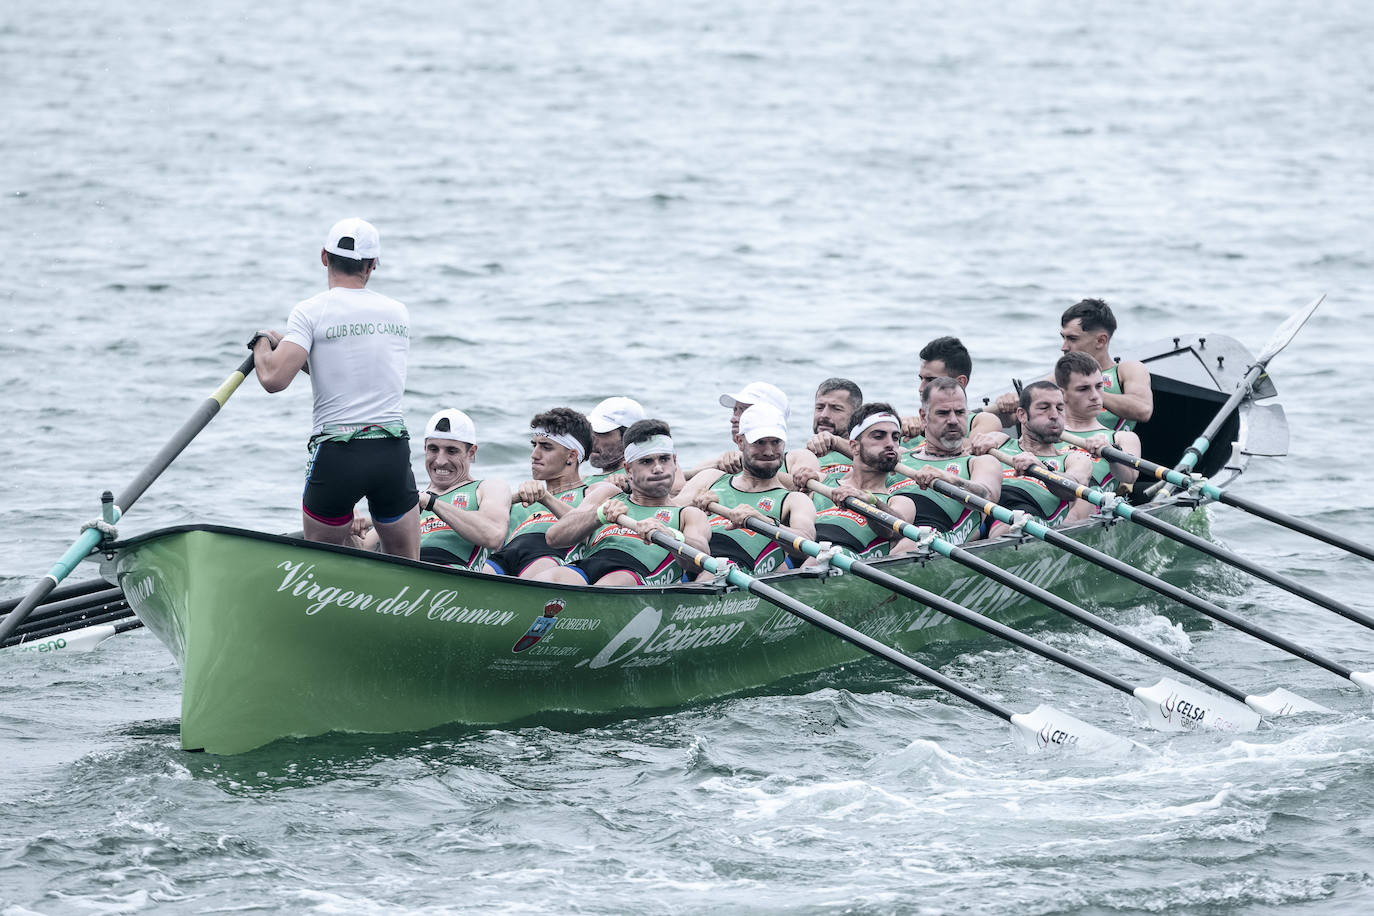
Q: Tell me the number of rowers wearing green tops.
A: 13